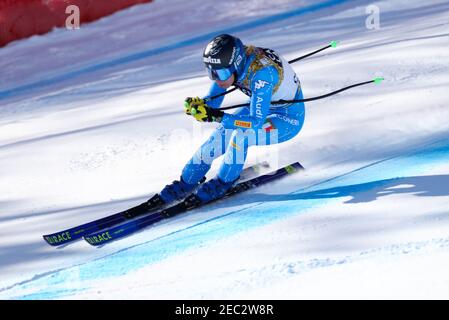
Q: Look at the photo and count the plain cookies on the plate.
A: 0